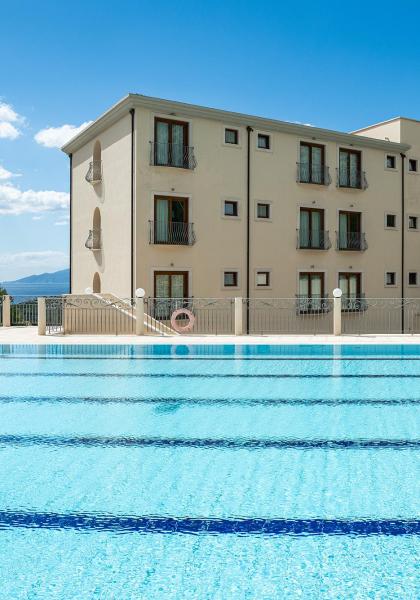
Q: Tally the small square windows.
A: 12